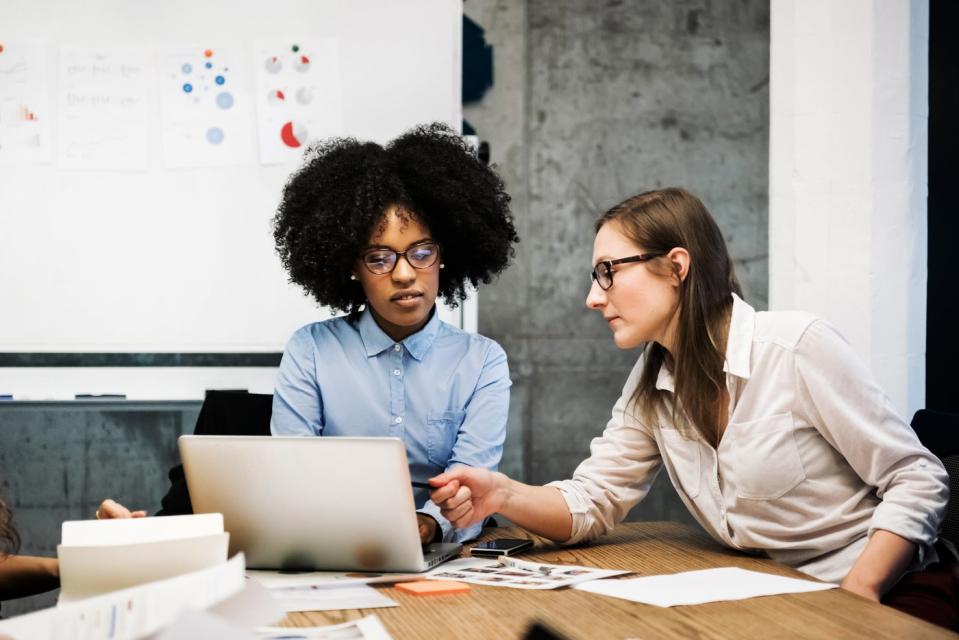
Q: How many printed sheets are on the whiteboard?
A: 4